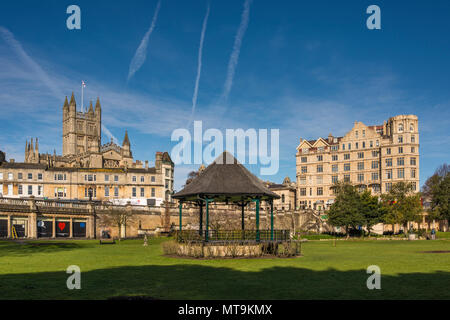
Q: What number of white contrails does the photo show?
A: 4